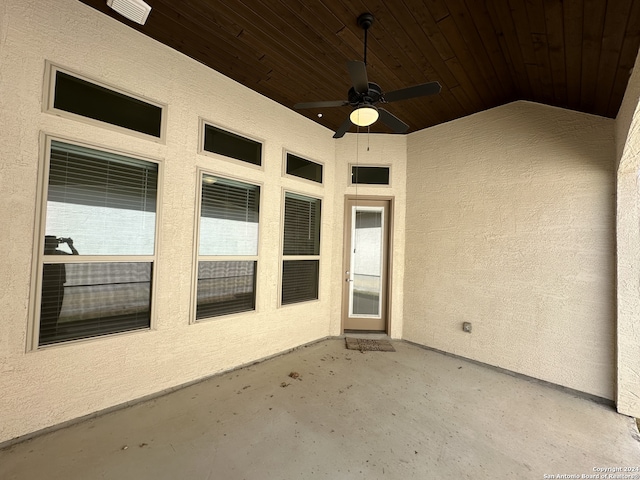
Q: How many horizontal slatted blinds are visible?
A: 3